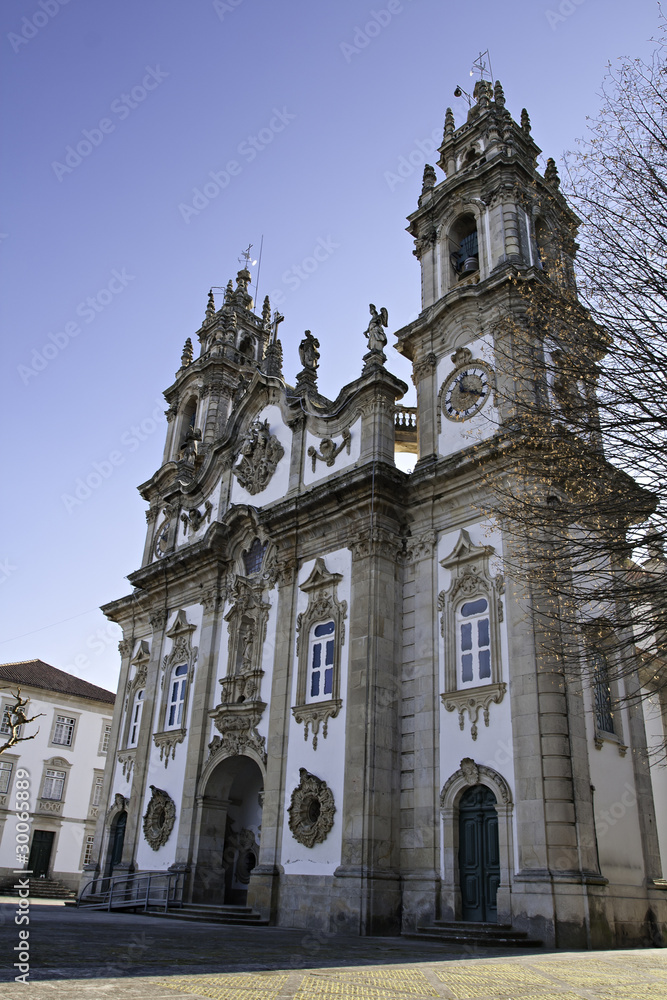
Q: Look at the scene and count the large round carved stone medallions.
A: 2